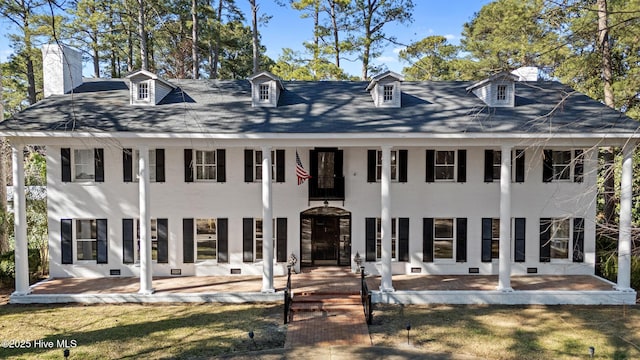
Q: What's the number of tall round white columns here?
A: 6